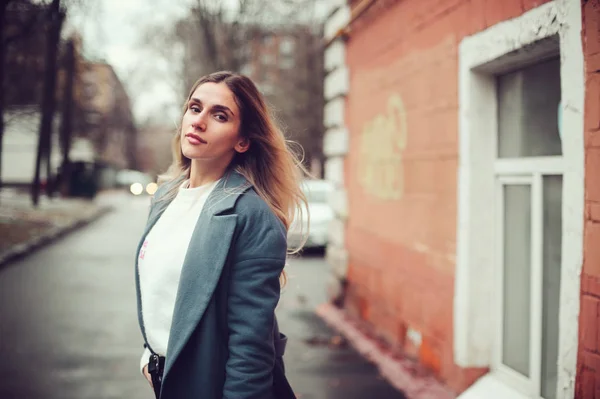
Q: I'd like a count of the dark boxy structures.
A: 1